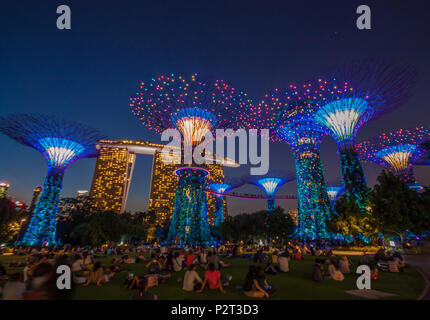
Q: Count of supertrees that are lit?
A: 8